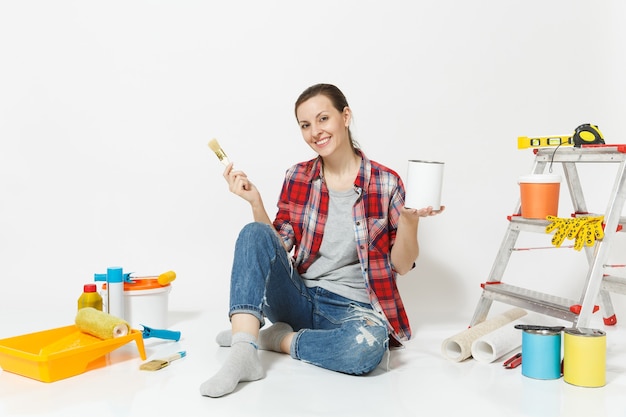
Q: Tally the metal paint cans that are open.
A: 0